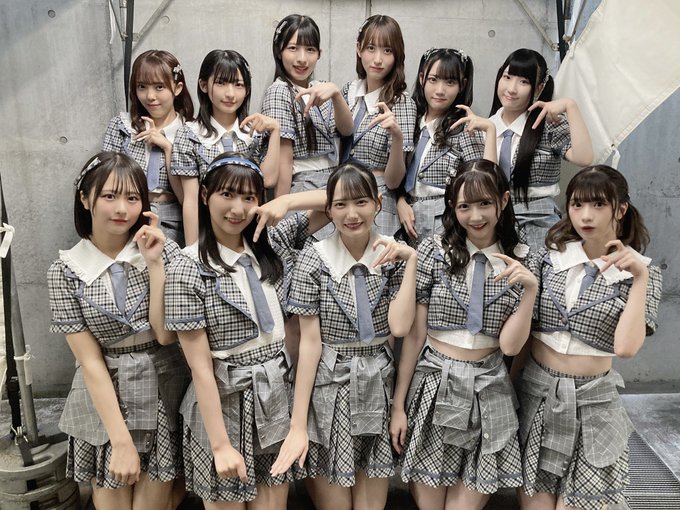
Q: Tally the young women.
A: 11